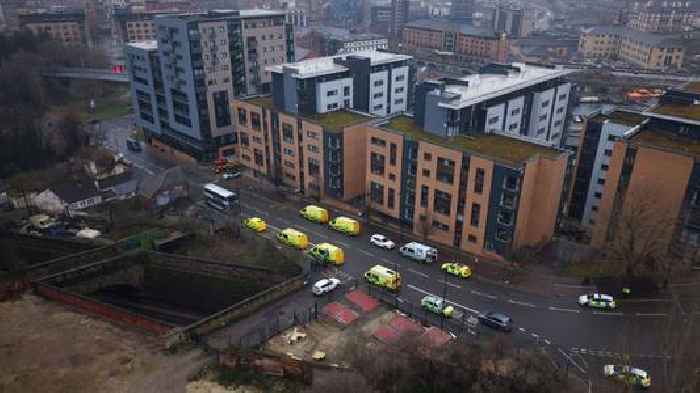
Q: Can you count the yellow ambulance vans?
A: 5